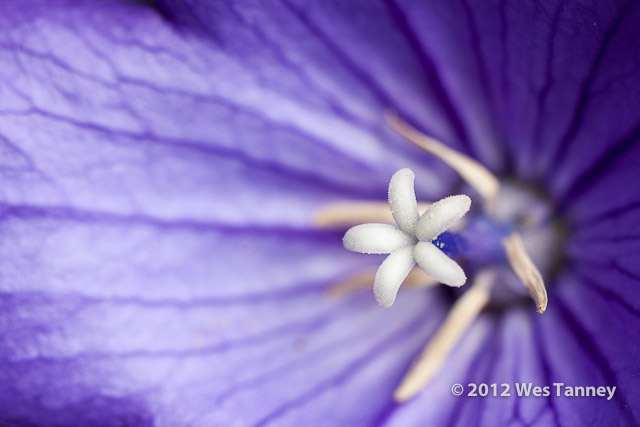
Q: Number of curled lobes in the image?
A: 5